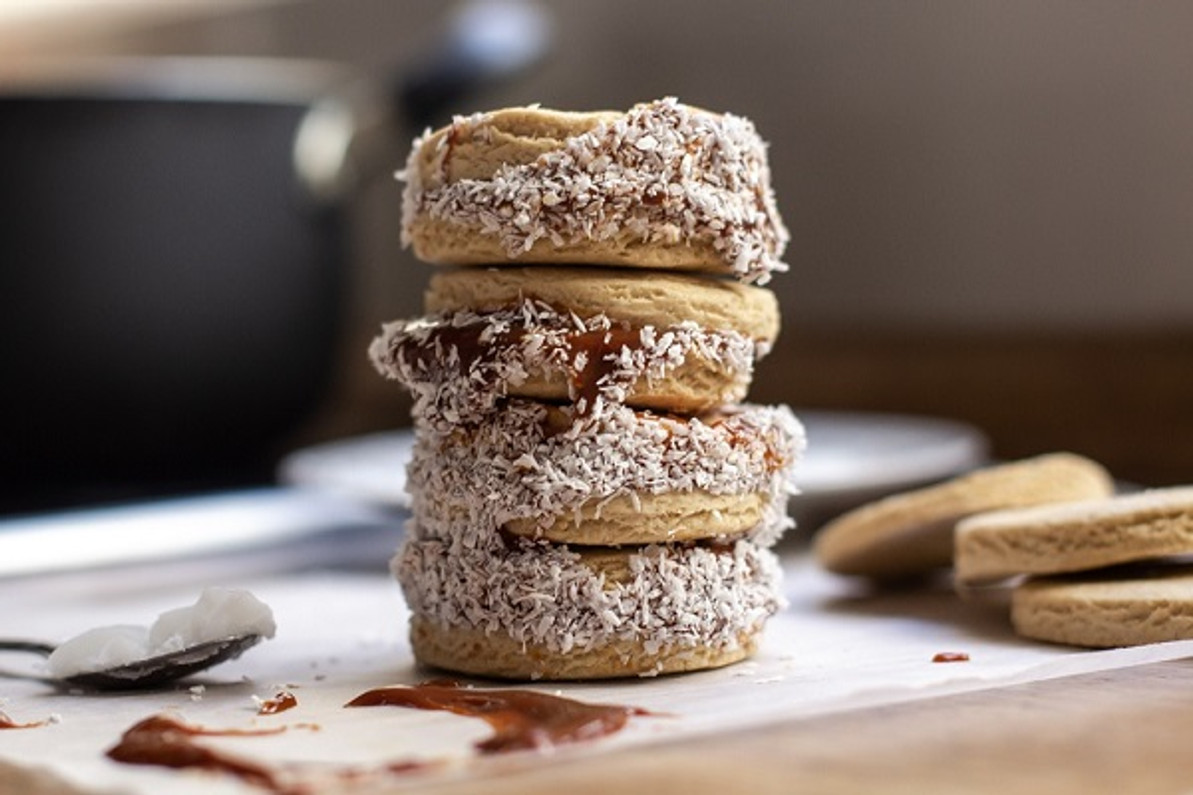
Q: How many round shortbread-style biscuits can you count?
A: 11